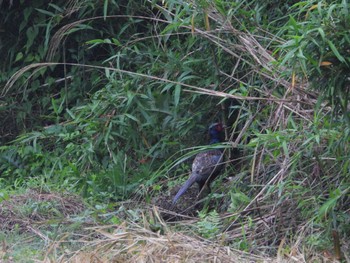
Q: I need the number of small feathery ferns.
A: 1